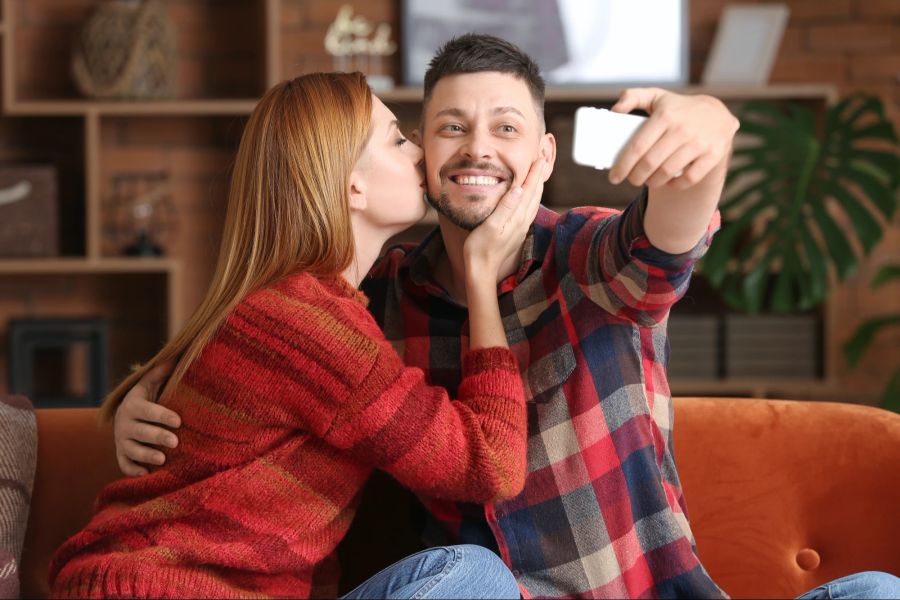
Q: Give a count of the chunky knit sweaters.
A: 1